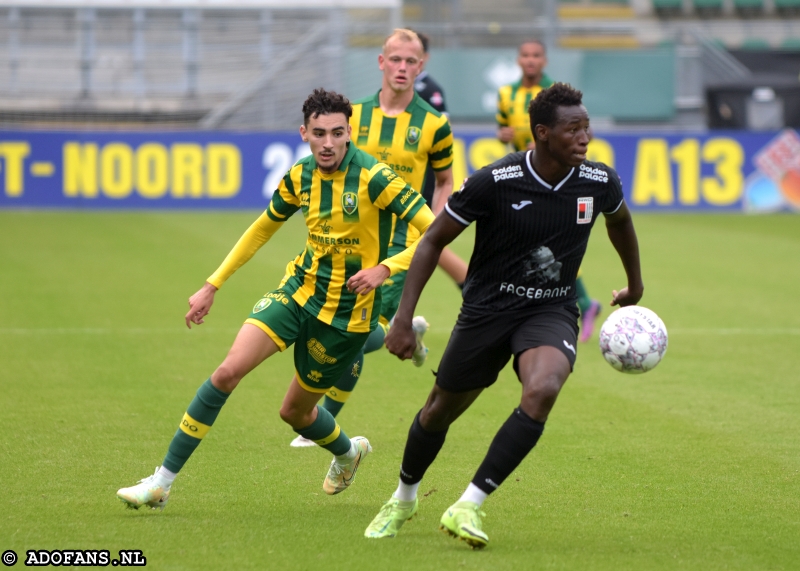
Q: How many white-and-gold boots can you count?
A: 2